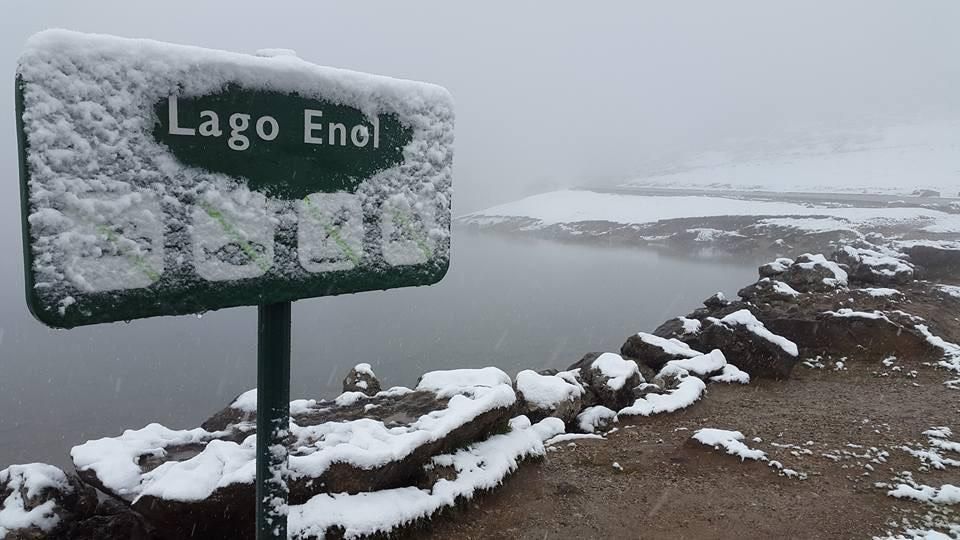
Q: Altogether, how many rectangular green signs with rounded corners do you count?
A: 1